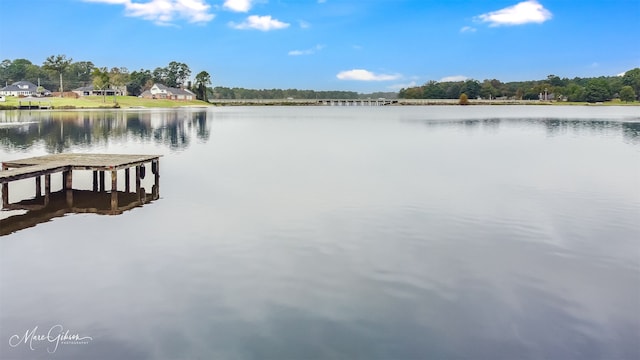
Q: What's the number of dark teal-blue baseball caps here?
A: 0